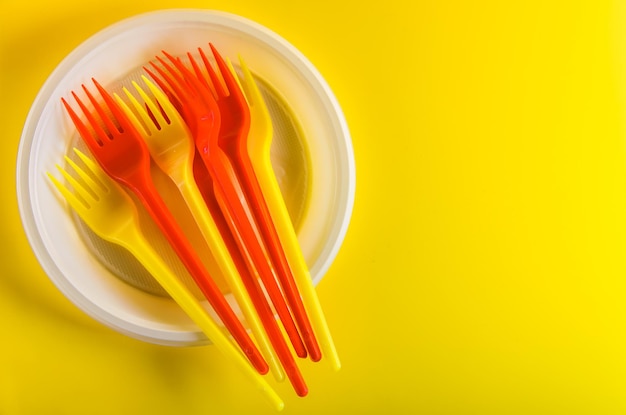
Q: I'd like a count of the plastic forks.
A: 7